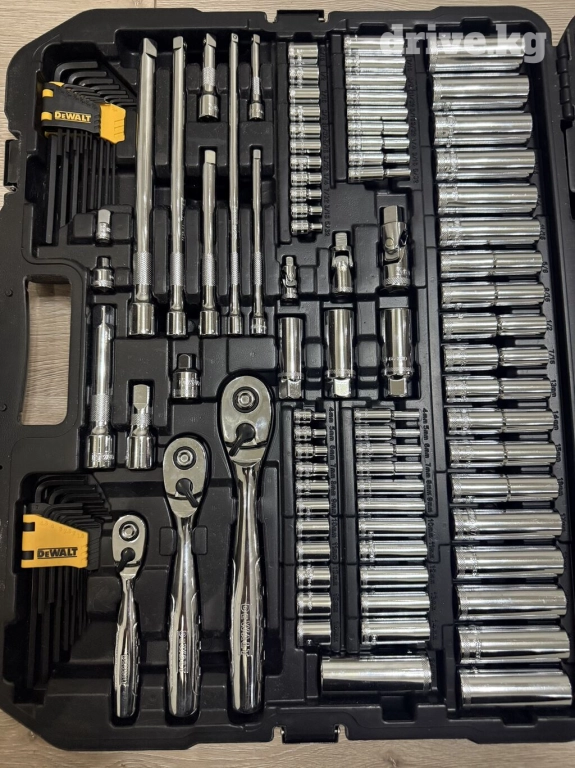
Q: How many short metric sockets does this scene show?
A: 11